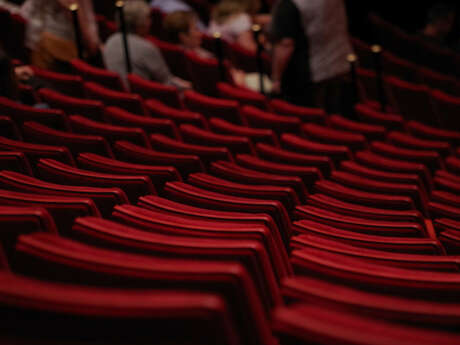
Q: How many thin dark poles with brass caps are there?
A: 6